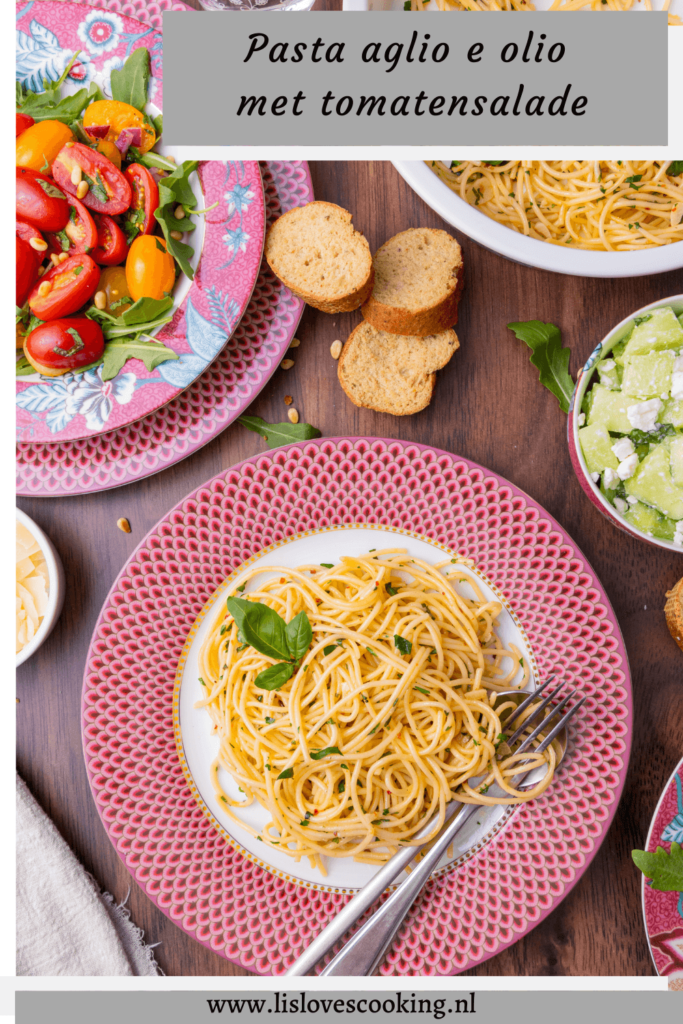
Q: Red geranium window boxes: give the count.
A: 0